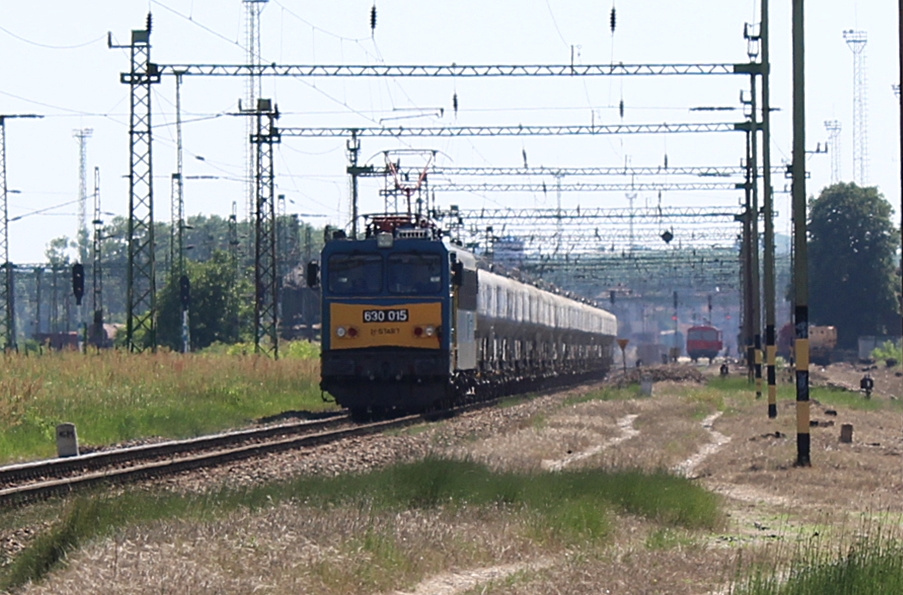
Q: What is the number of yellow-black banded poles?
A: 3